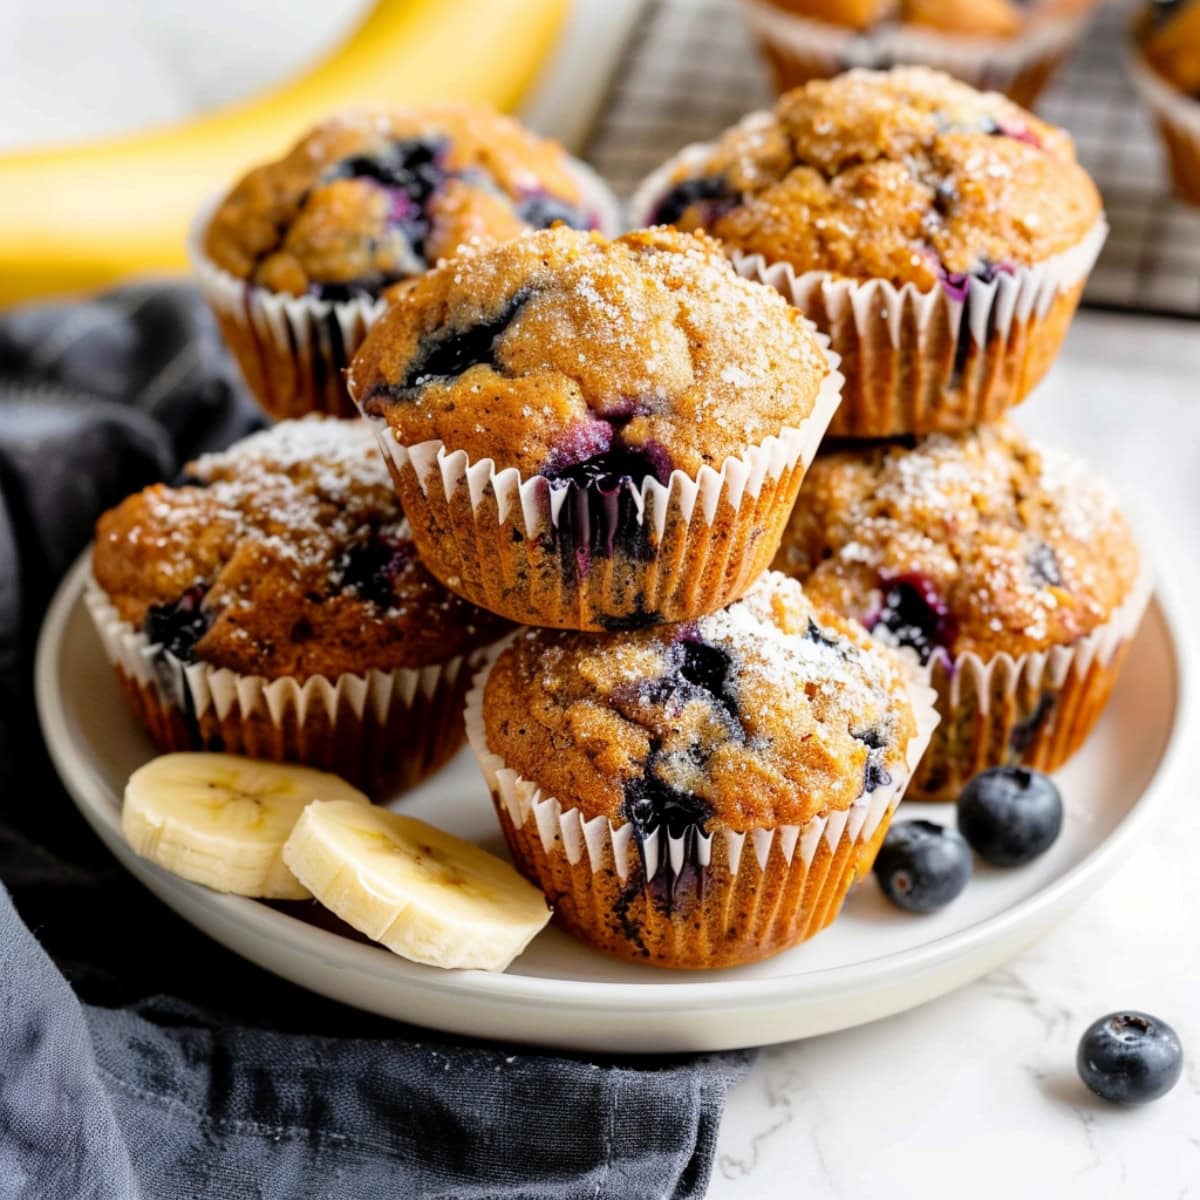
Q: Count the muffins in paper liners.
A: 8